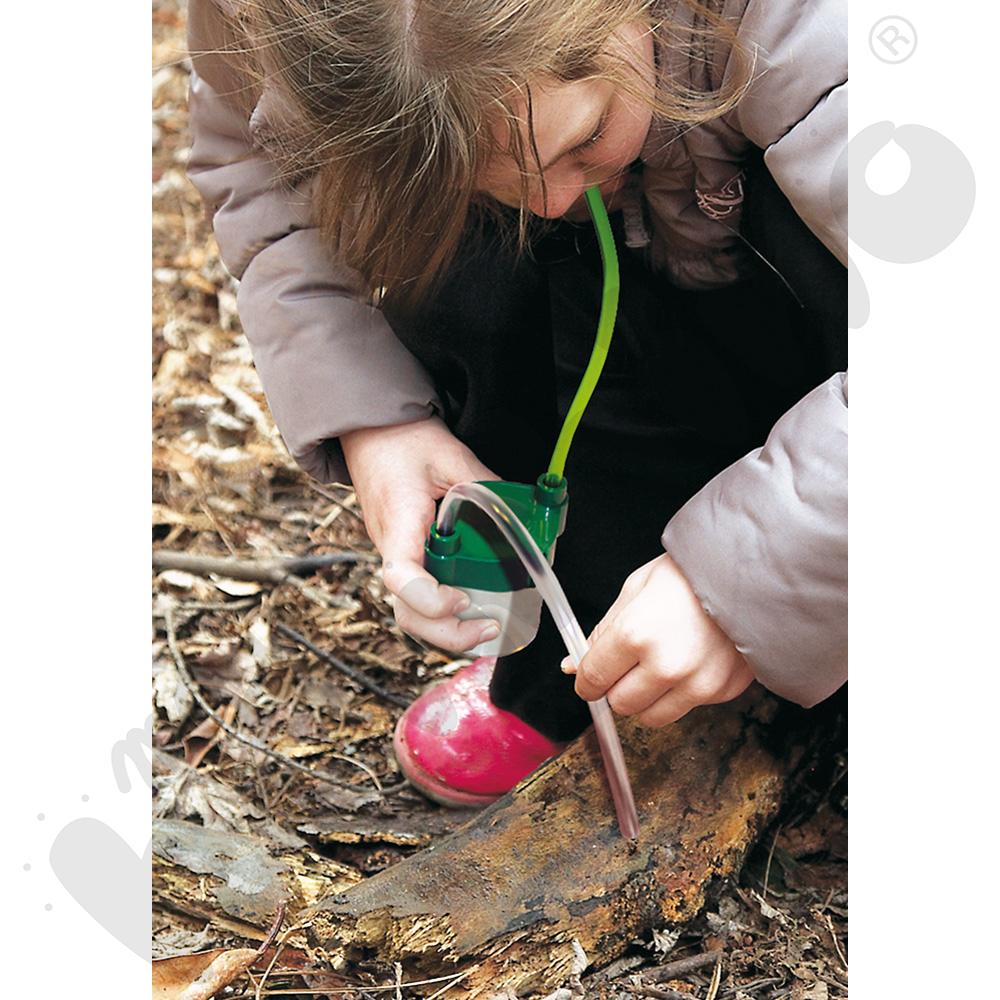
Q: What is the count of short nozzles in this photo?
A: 2